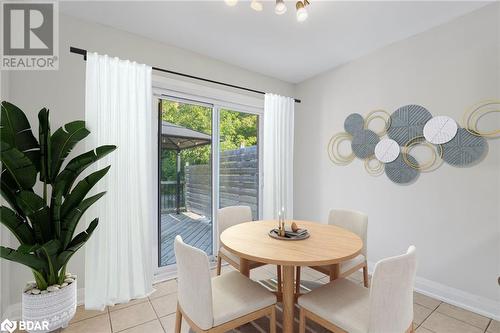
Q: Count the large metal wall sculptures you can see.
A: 1